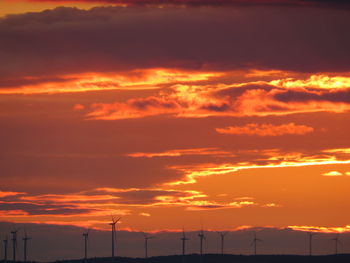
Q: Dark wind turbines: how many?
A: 12